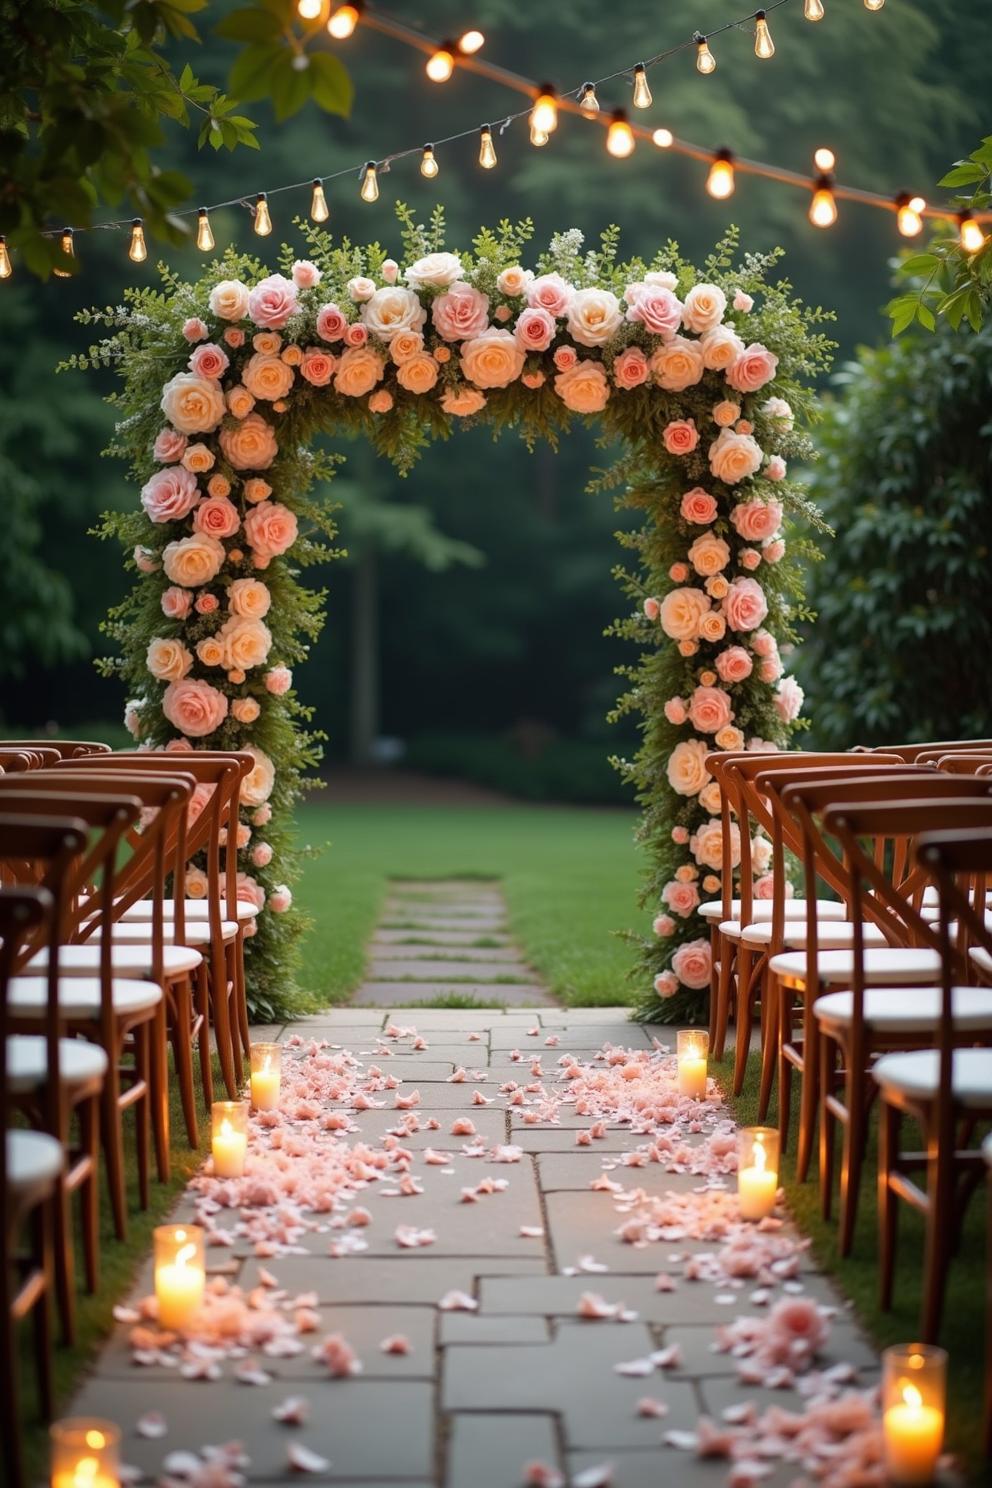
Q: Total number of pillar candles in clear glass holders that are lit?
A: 7